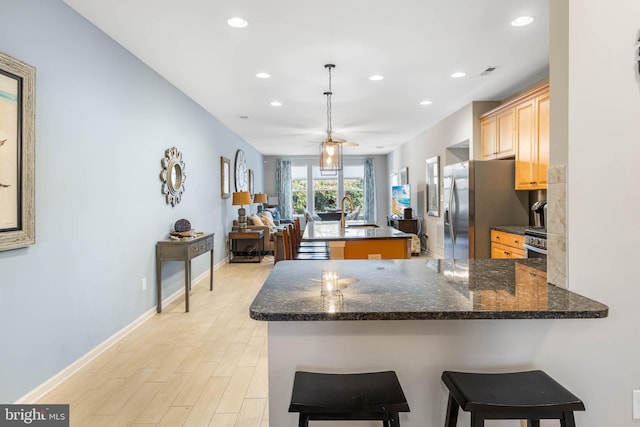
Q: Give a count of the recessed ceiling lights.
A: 7